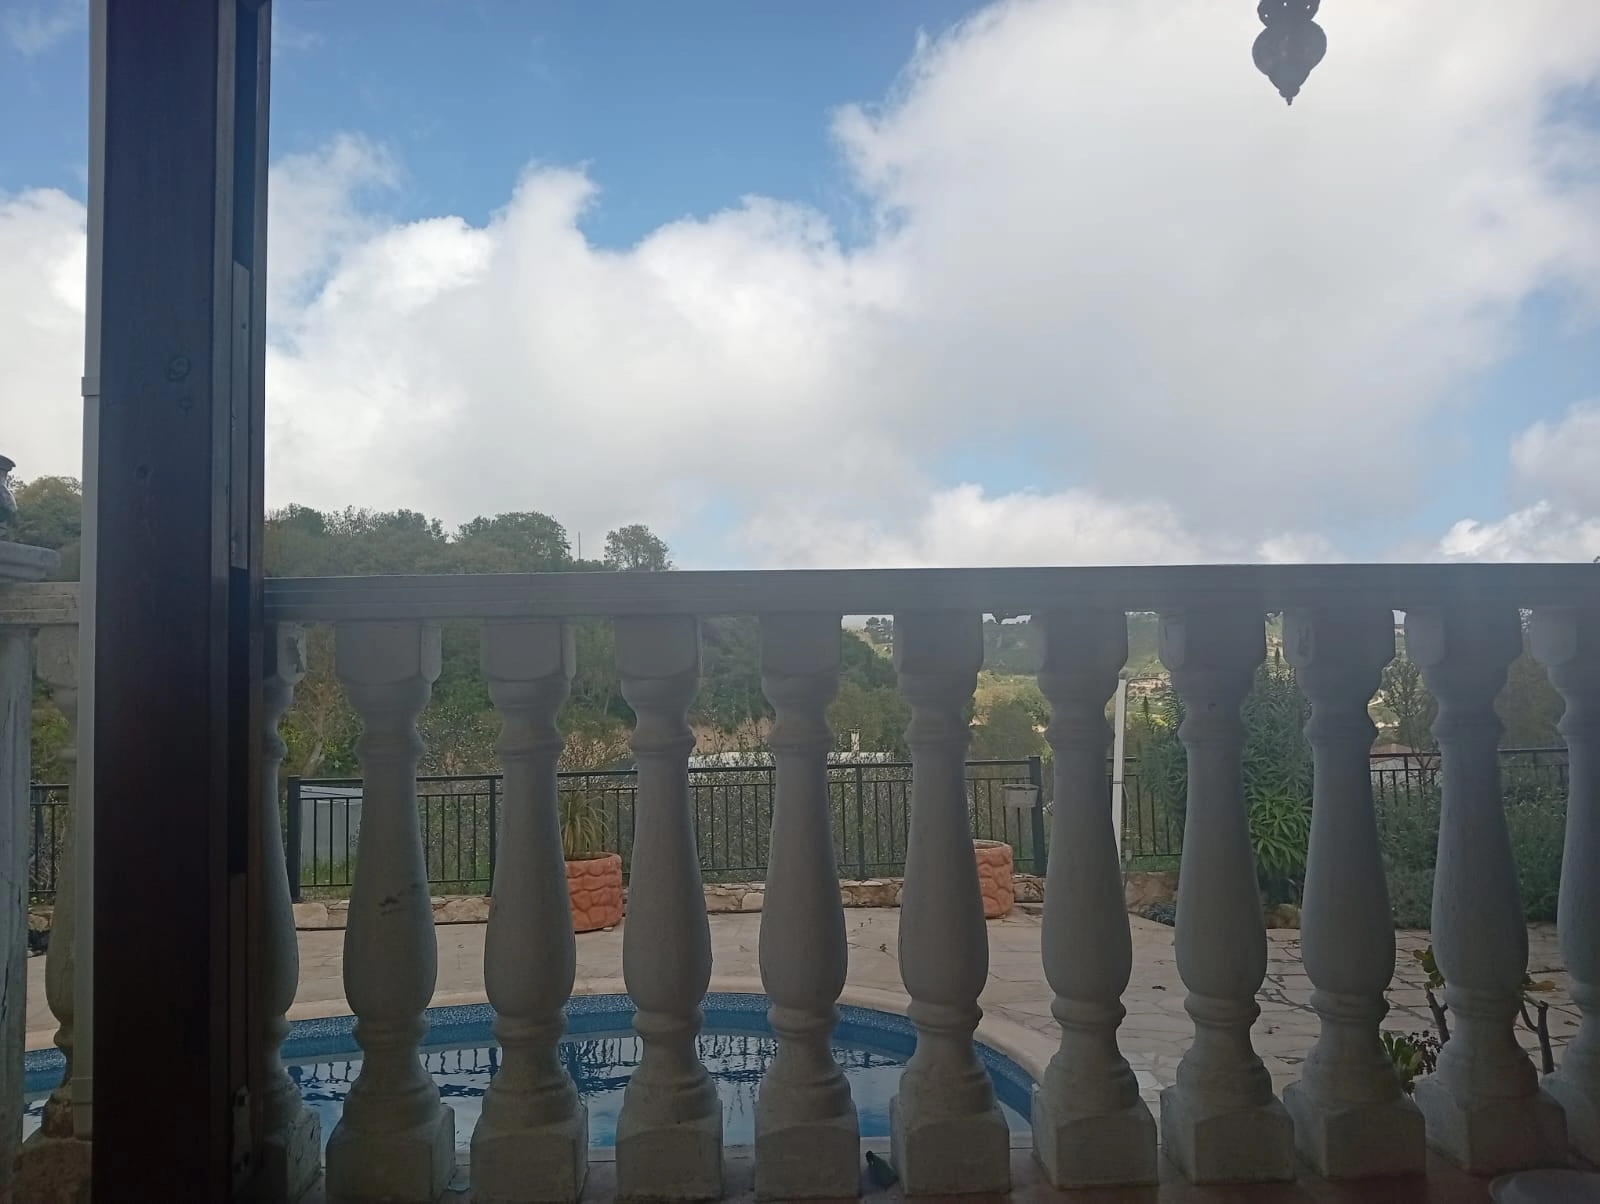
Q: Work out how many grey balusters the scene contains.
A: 12